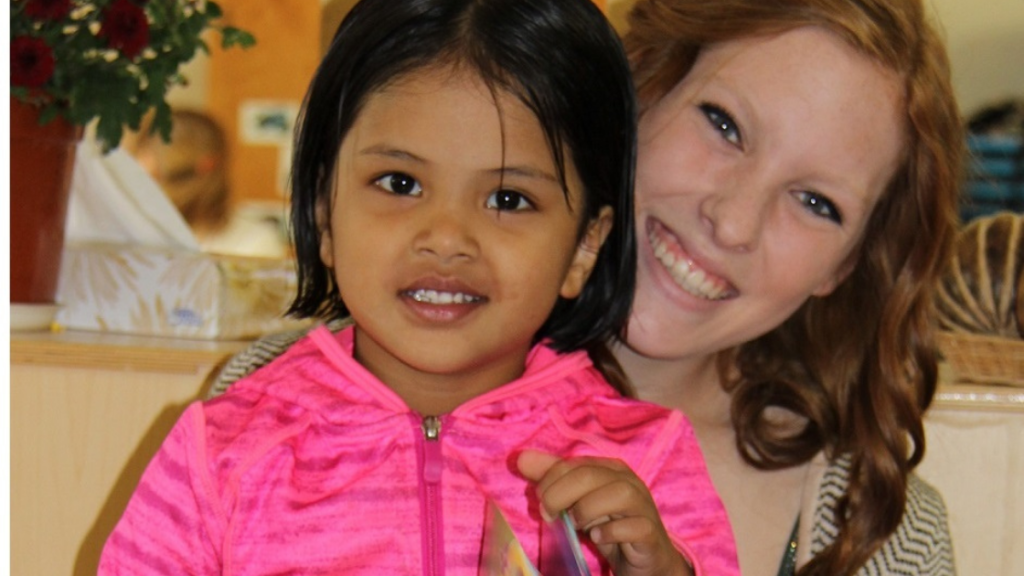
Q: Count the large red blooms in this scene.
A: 3